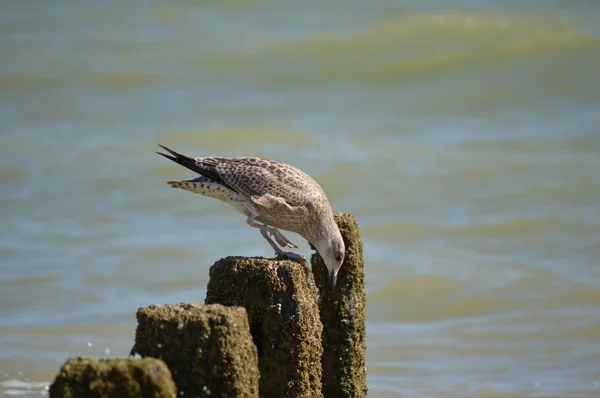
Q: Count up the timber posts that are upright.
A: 4